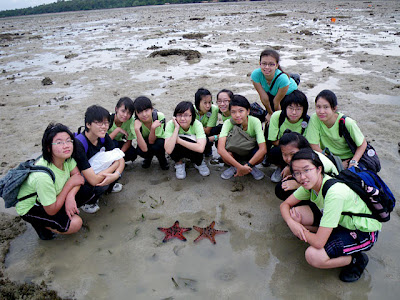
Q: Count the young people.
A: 13